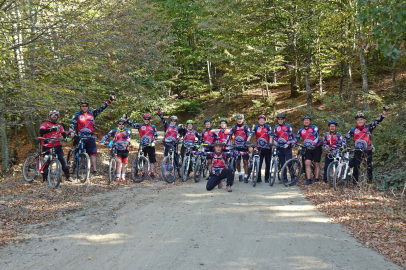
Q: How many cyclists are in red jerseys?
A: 15